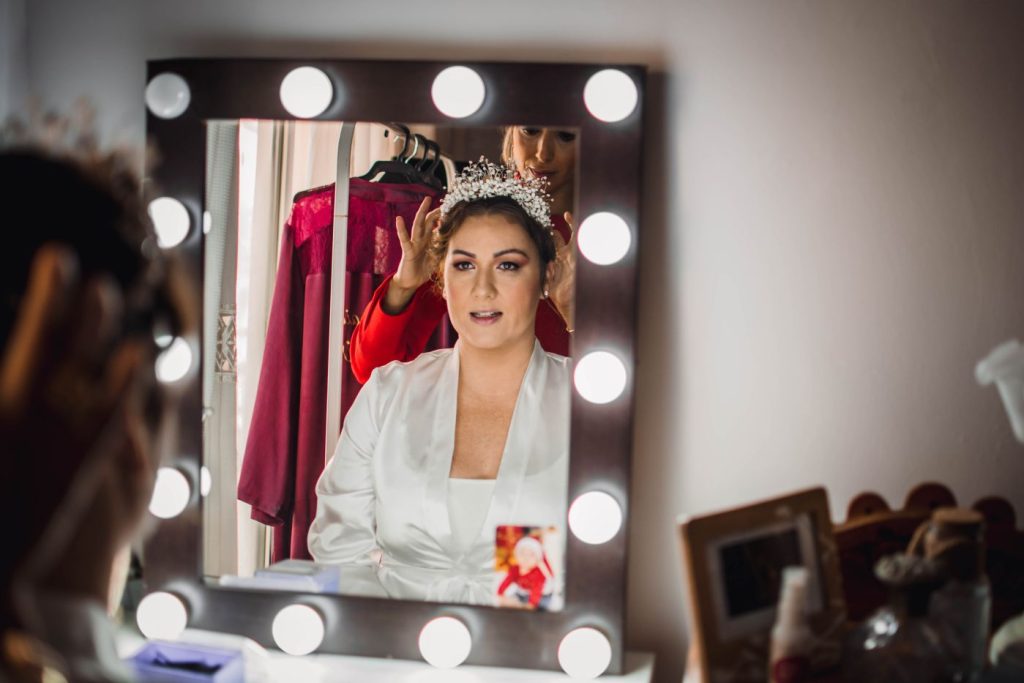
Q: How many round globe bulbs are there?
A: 14